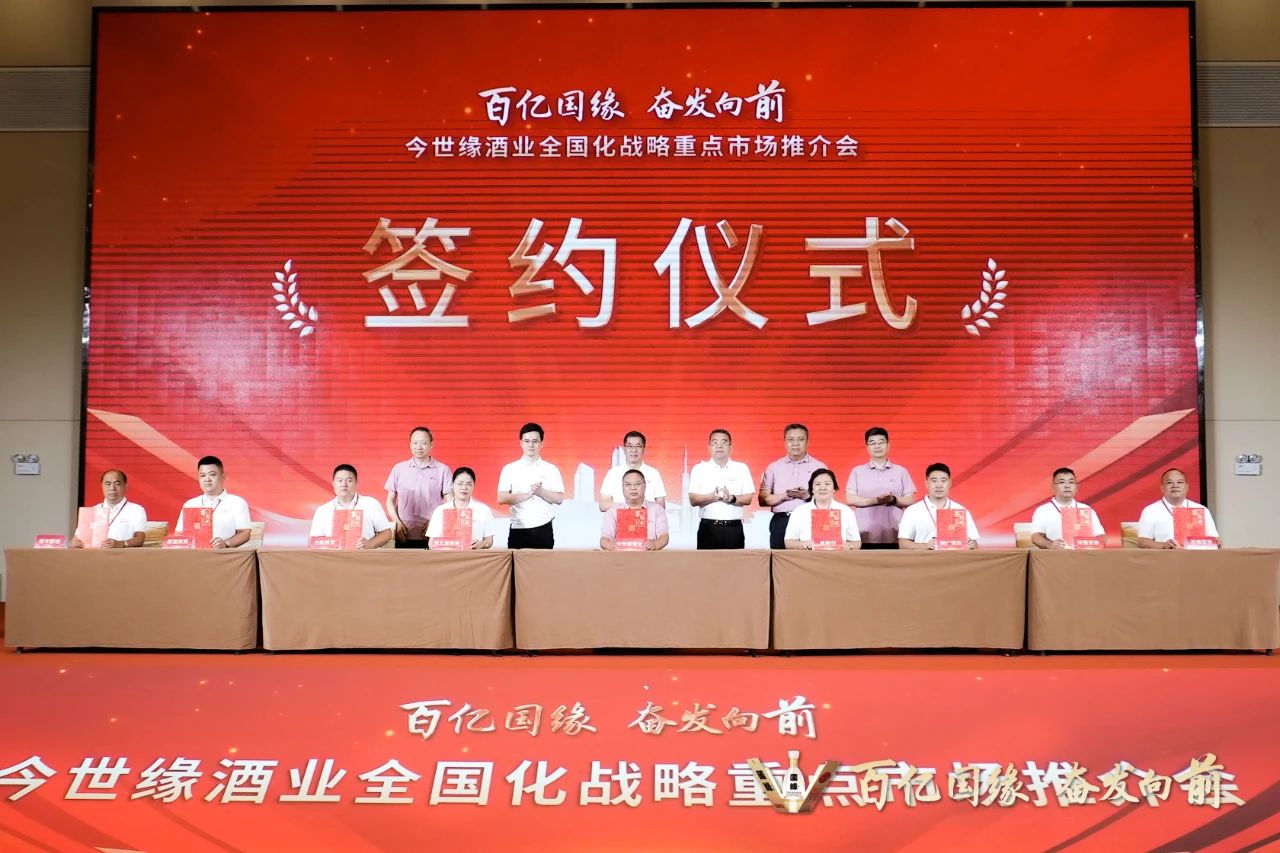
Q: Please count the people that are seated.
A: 9